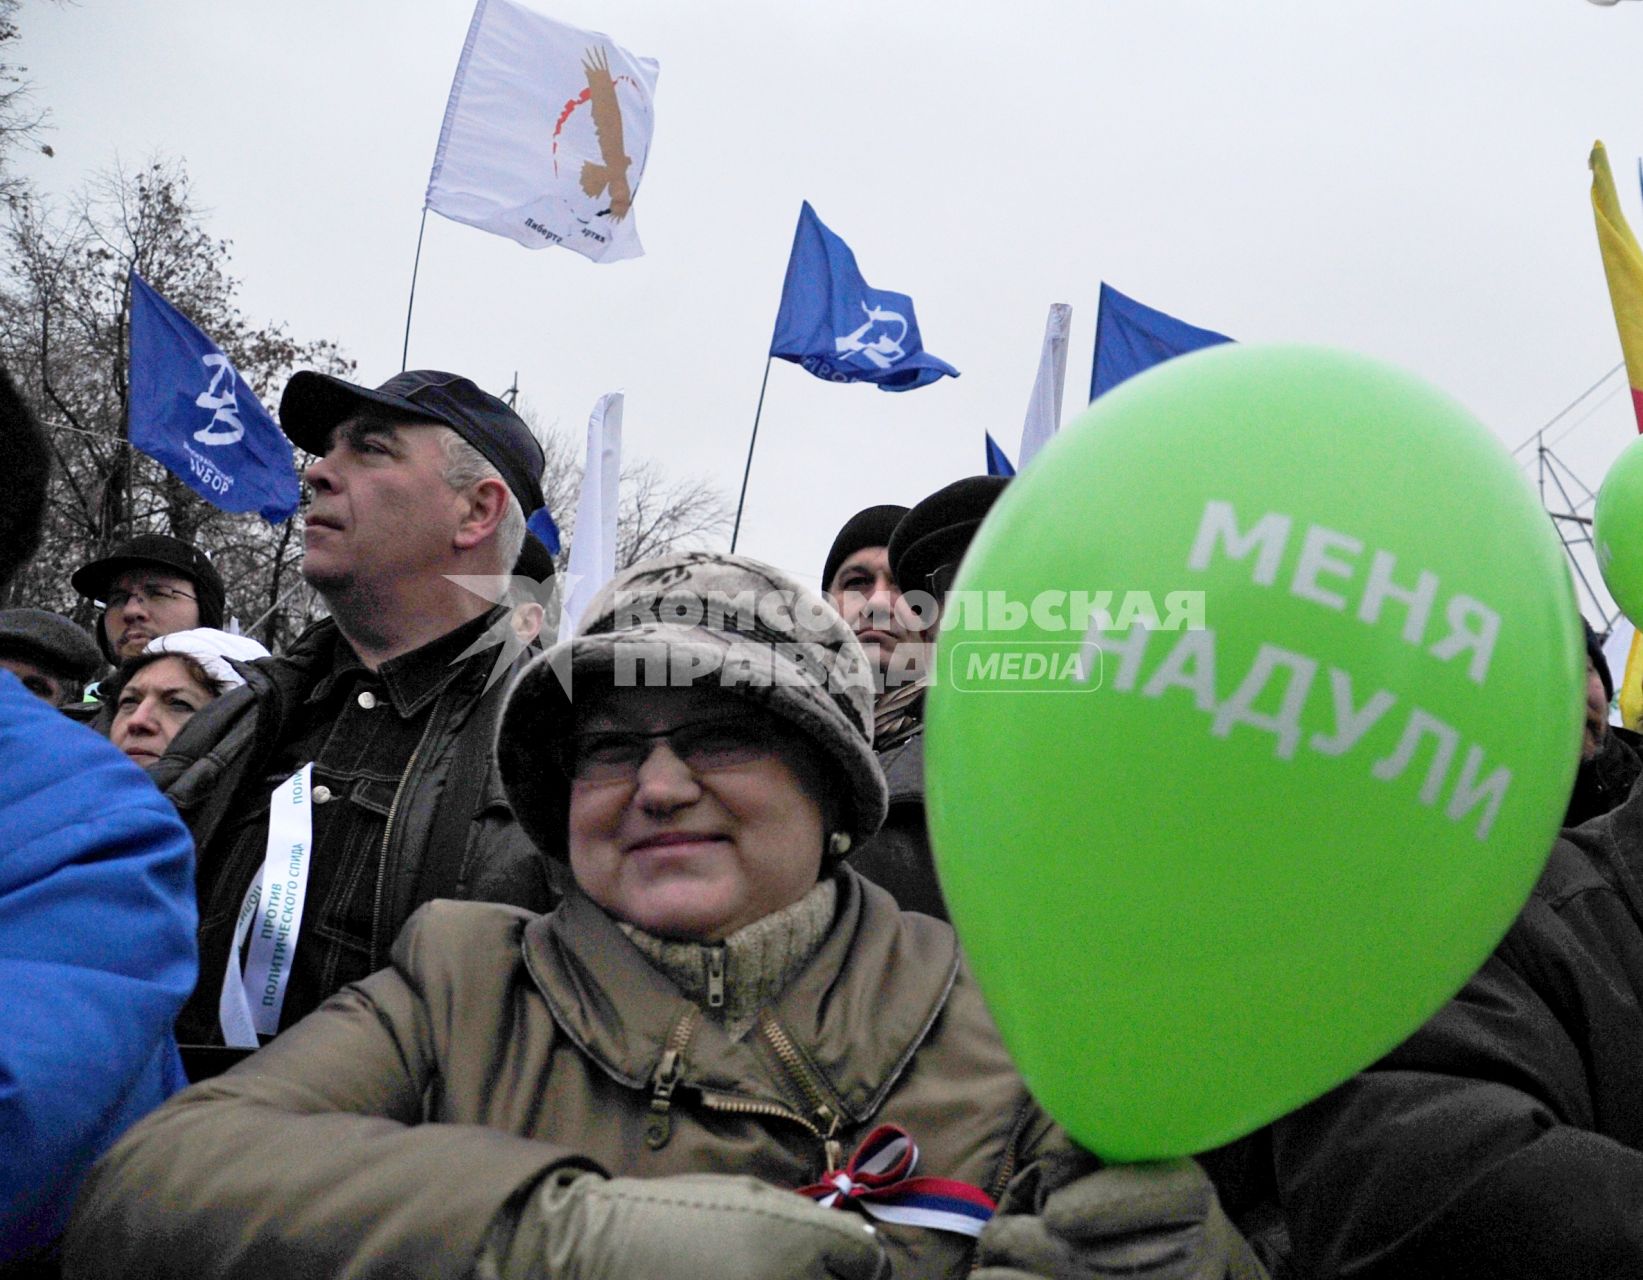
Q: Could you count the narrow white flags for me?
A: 2